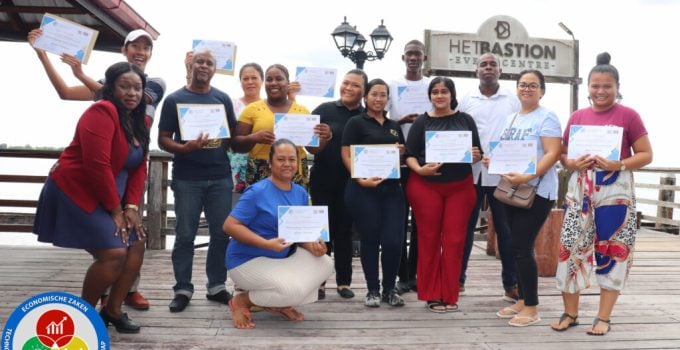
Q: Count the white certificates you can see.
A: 11